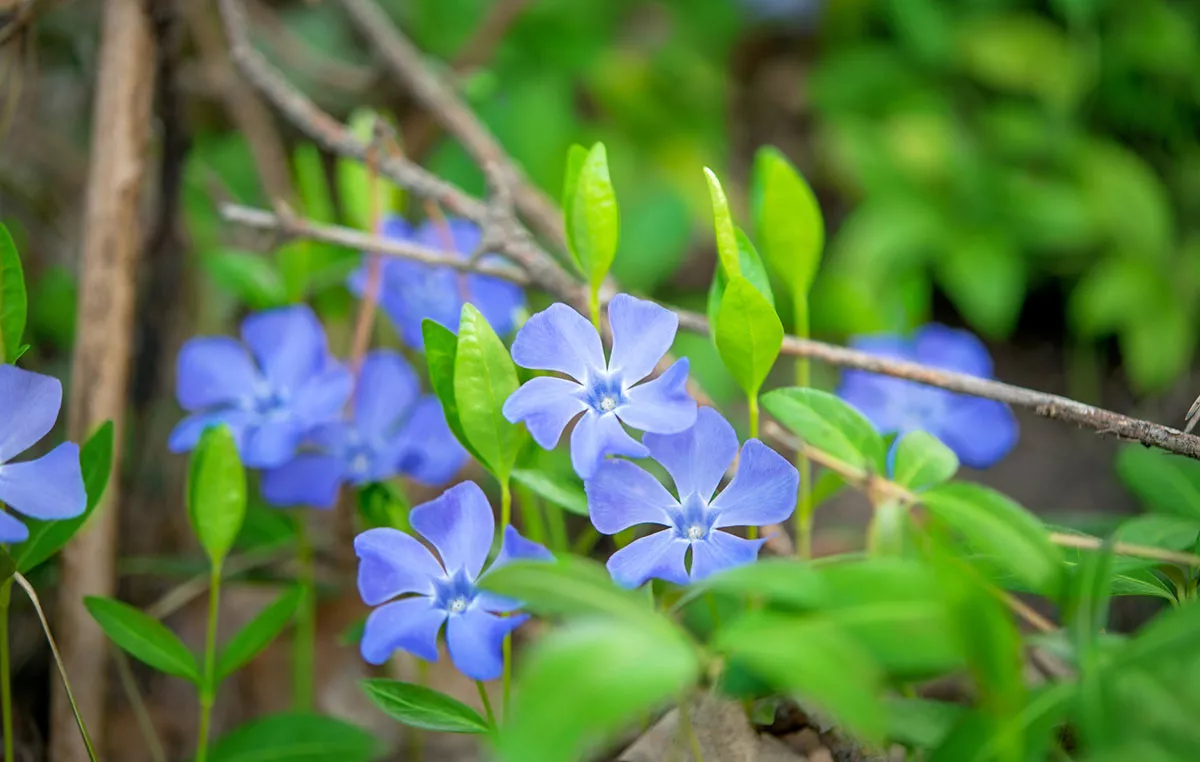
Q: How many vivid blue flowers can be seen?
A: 8